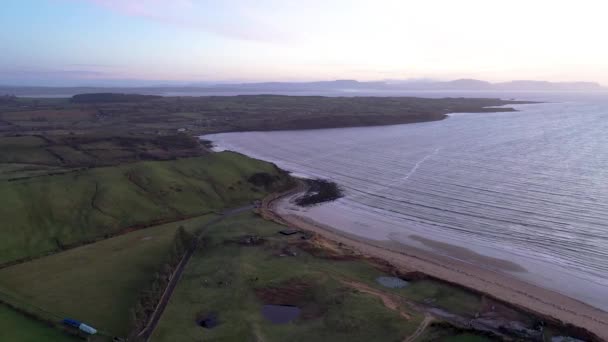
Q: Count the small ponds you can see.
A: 3